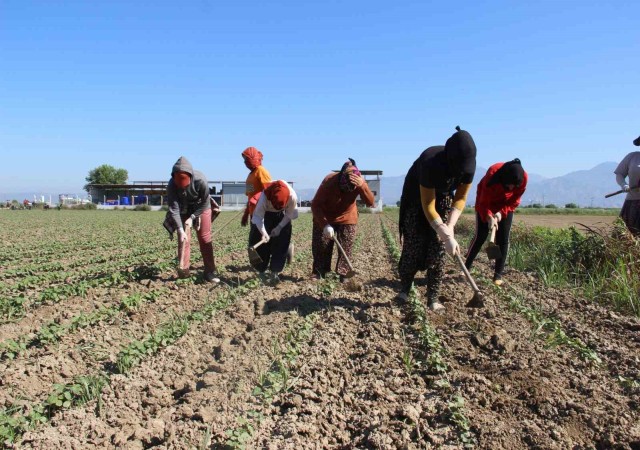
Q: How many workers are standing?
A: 7